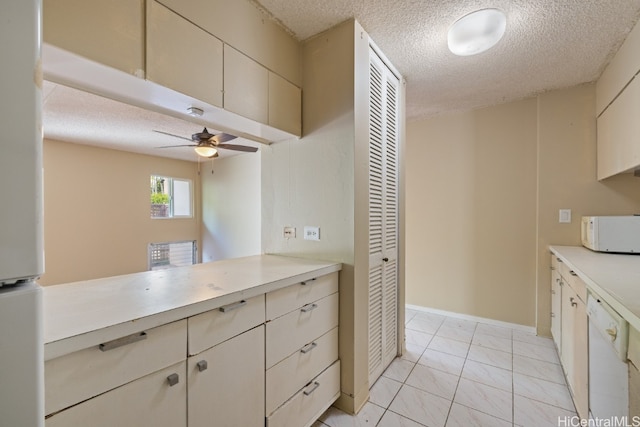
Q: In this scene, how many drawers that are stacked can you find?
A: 4